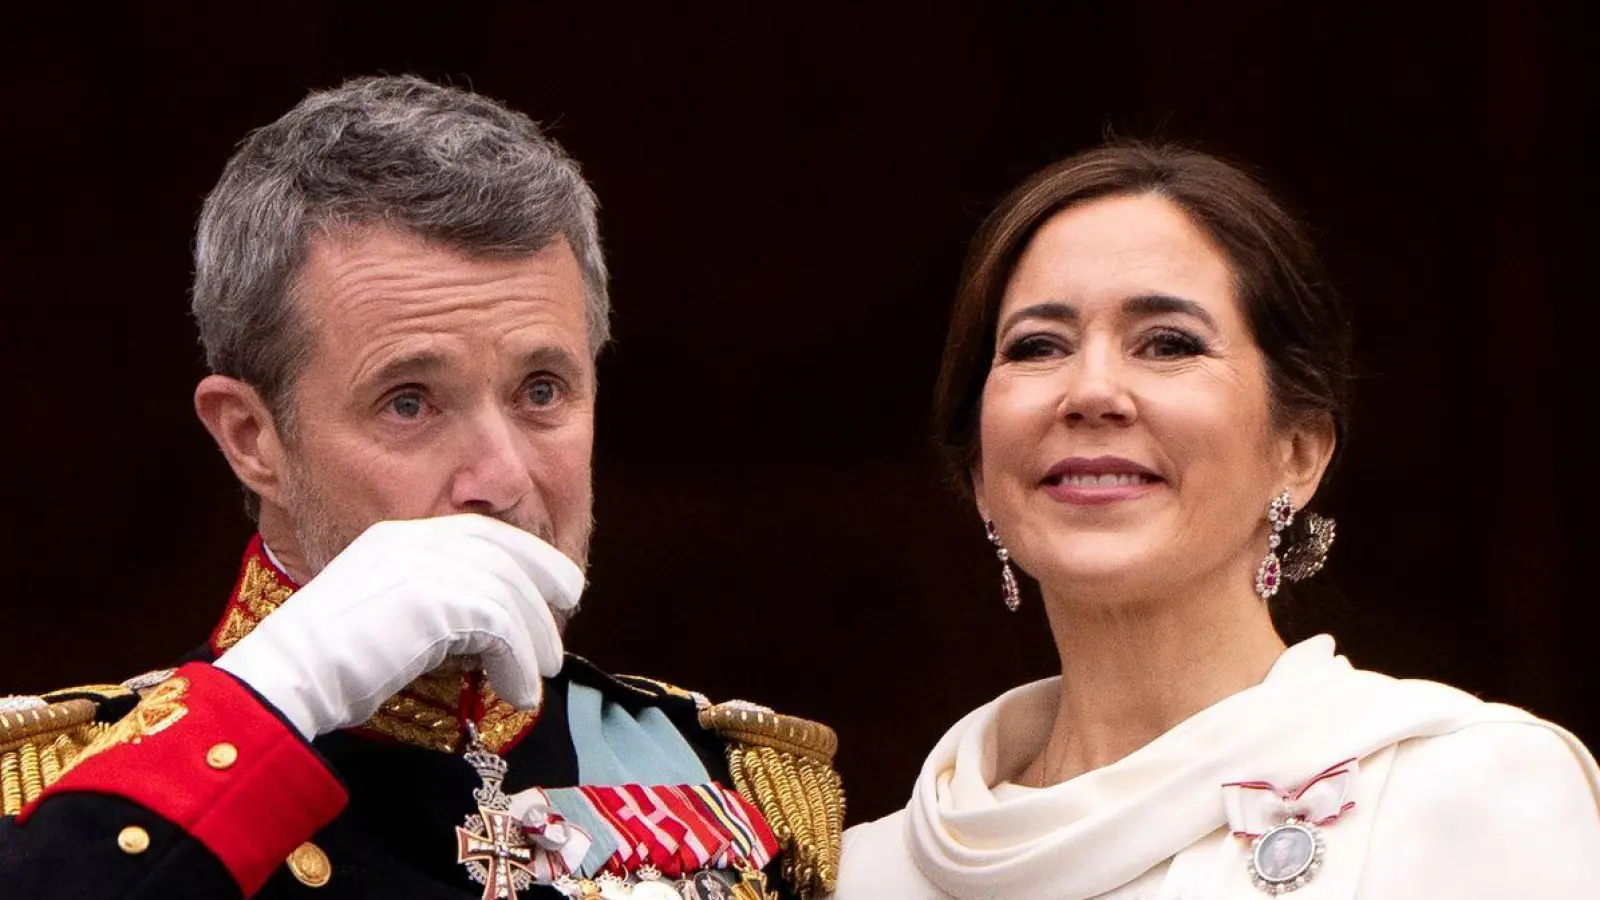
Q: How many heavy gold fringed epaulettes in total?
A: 2